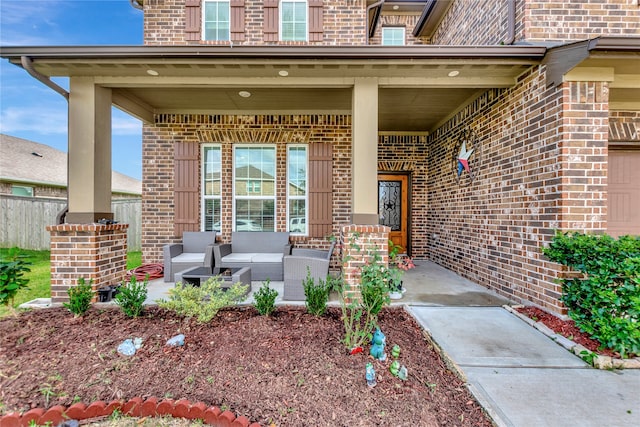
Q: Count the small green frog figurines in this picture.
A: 2